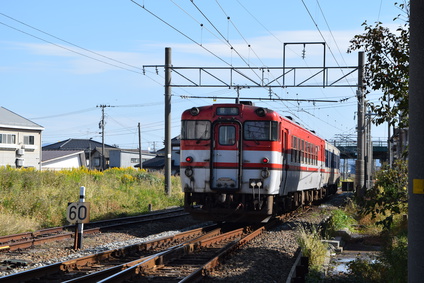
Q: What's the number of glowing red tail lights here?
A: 2